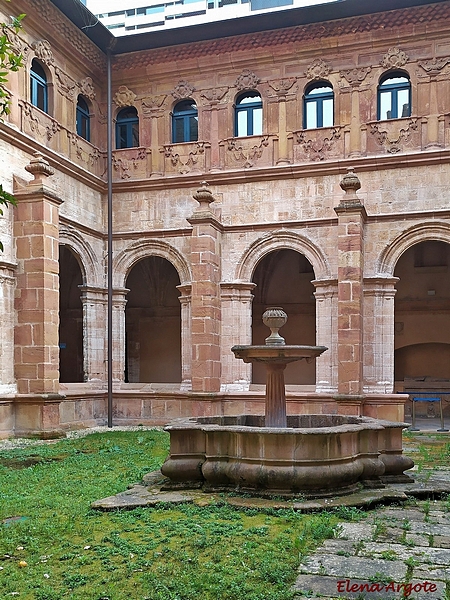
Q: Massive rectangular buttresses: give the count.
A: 3